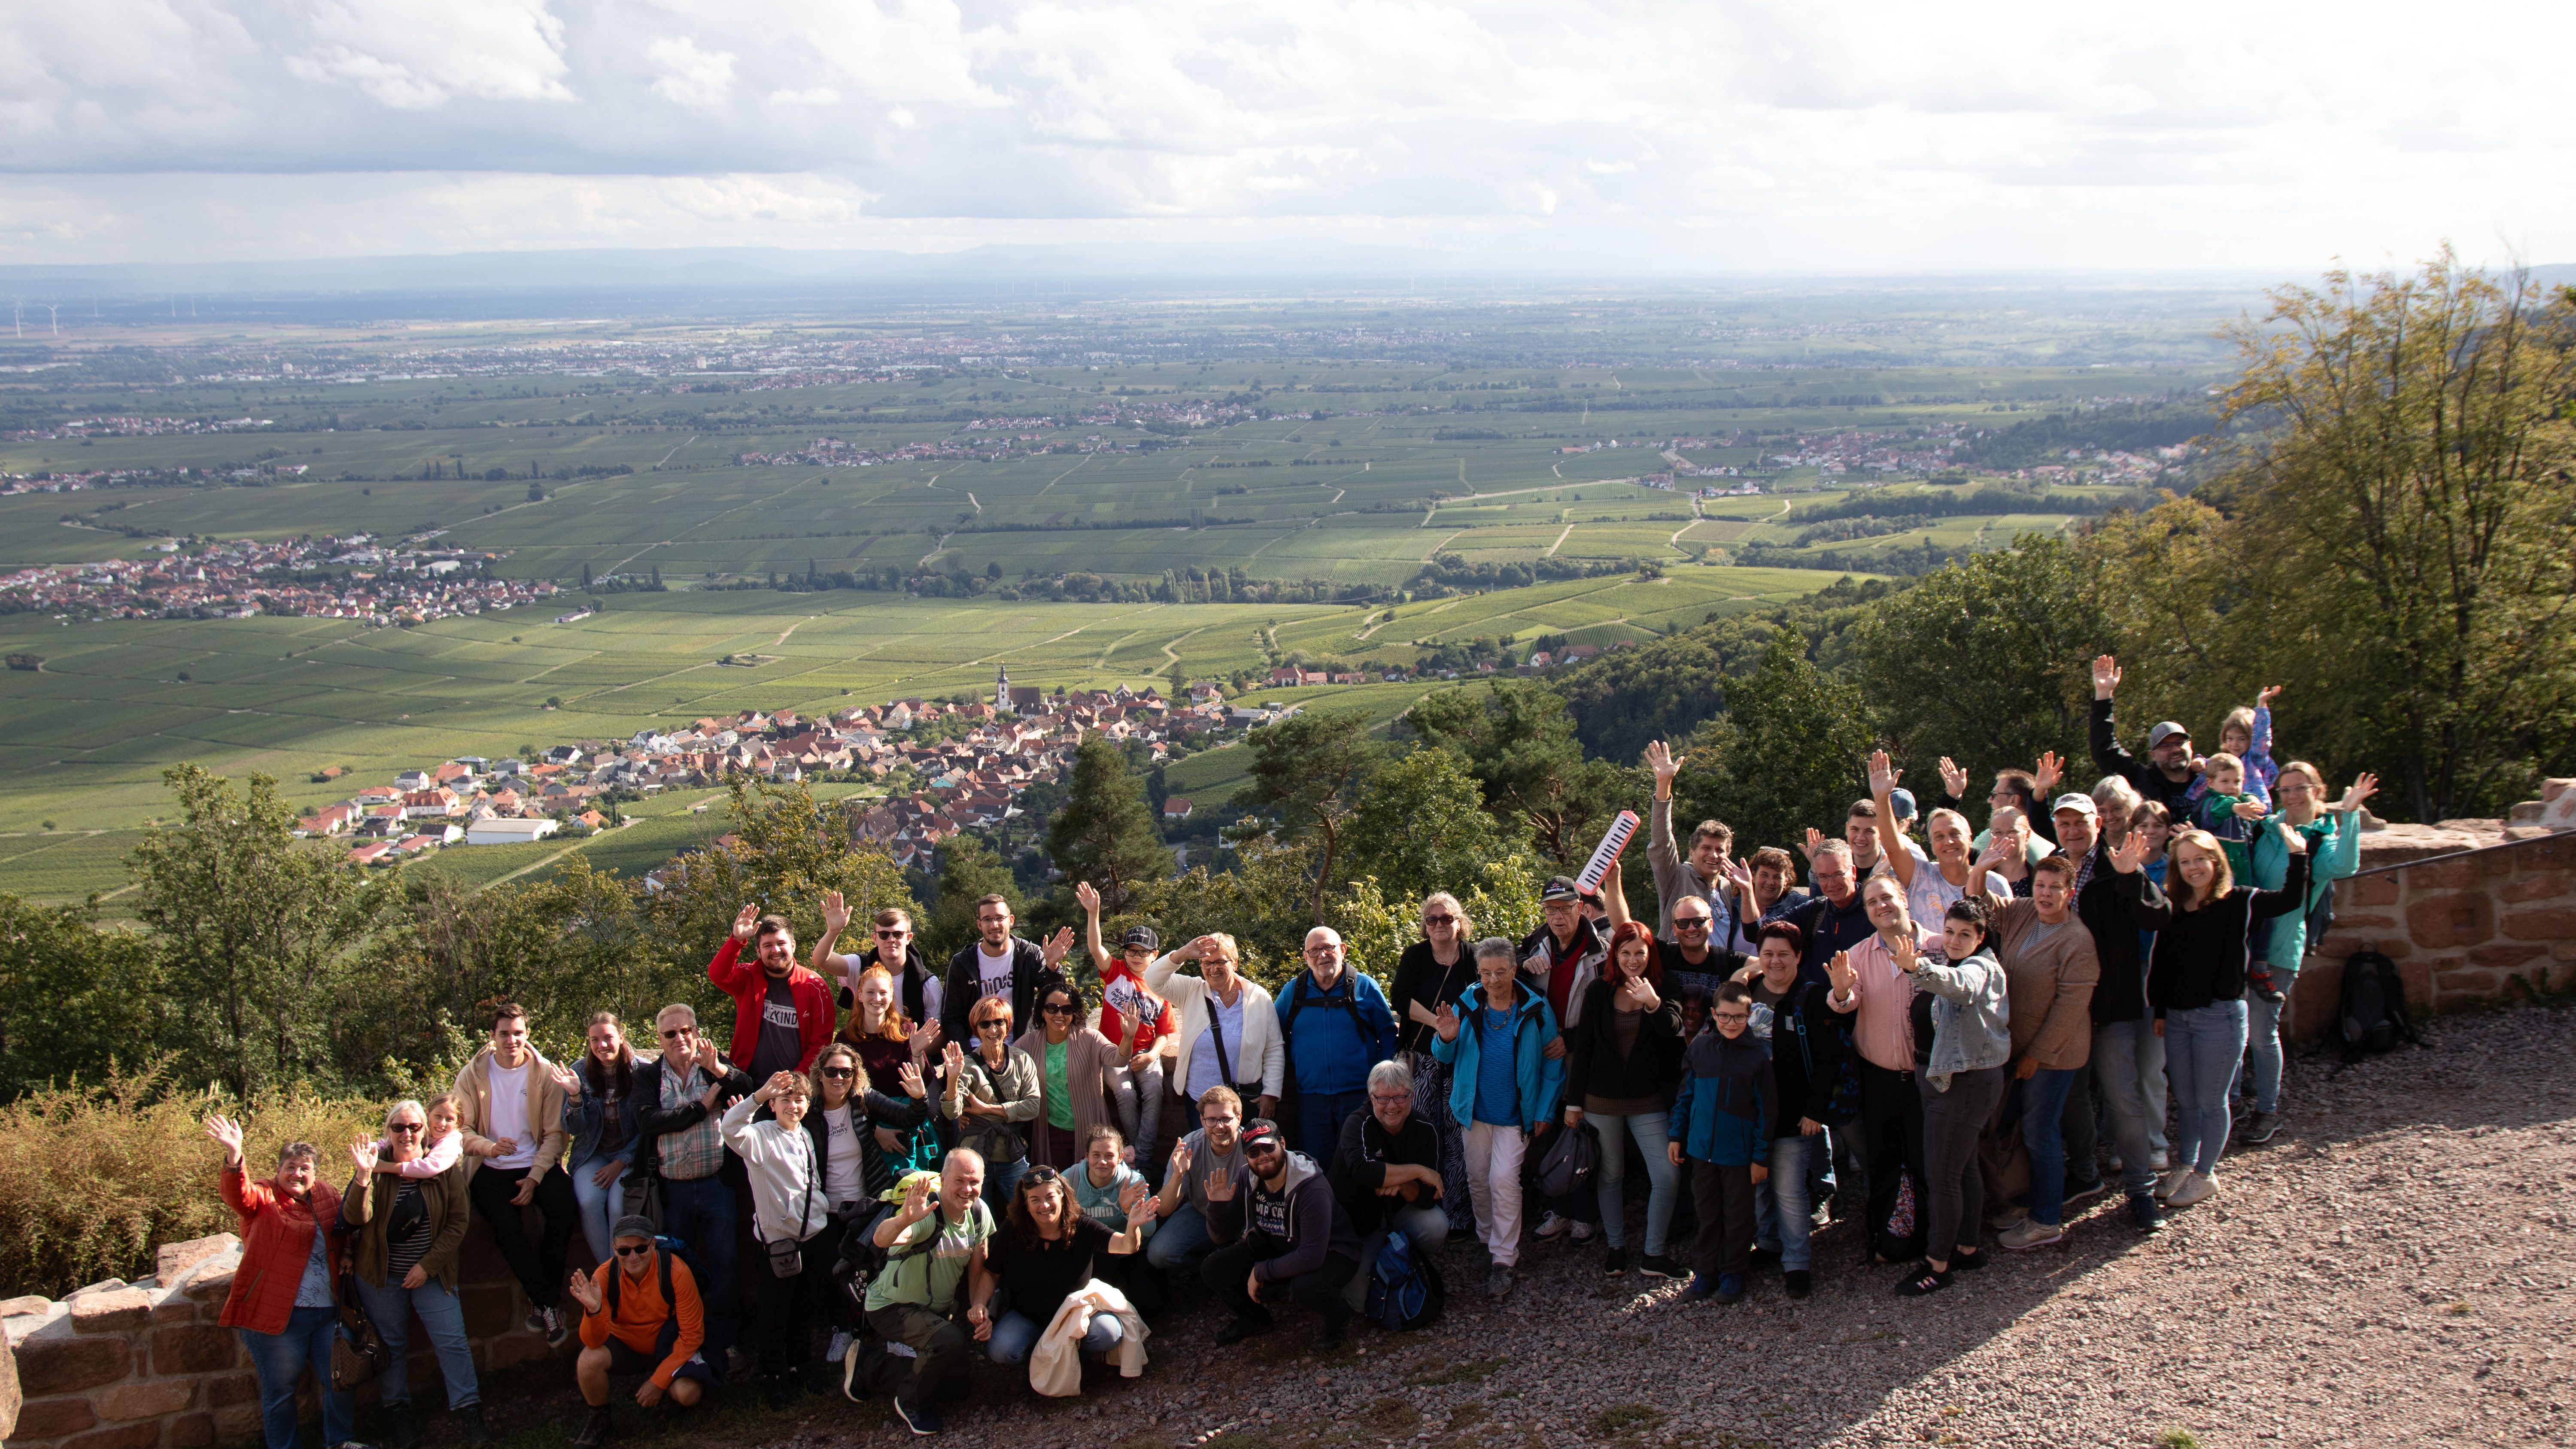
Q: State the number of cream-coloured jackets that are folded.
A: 1